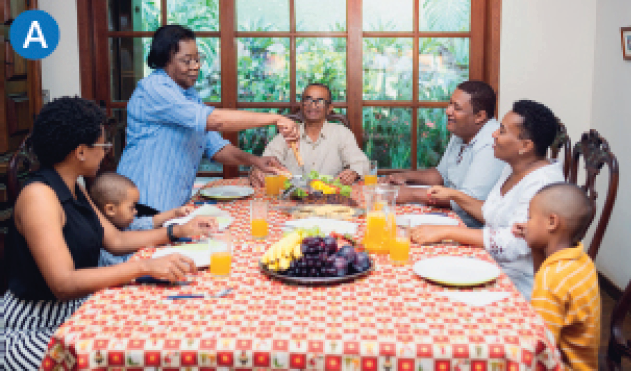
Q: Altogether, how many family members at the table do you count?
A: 7